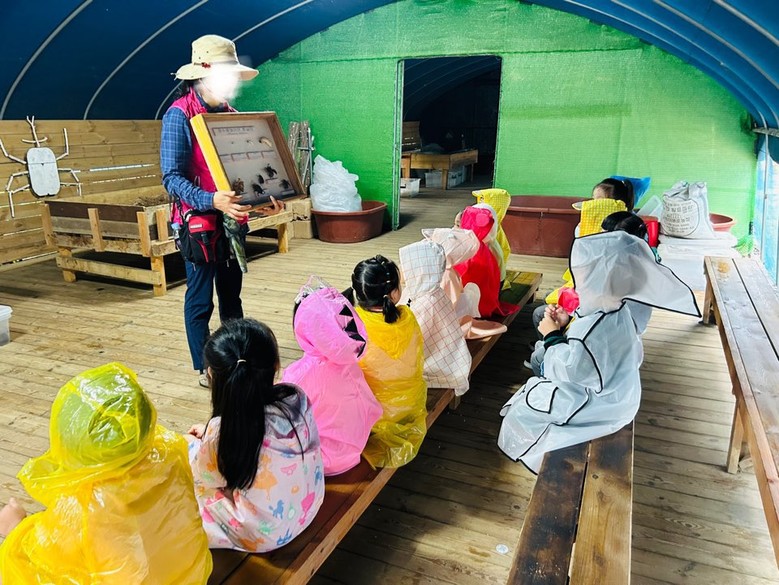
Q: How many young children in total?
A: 13